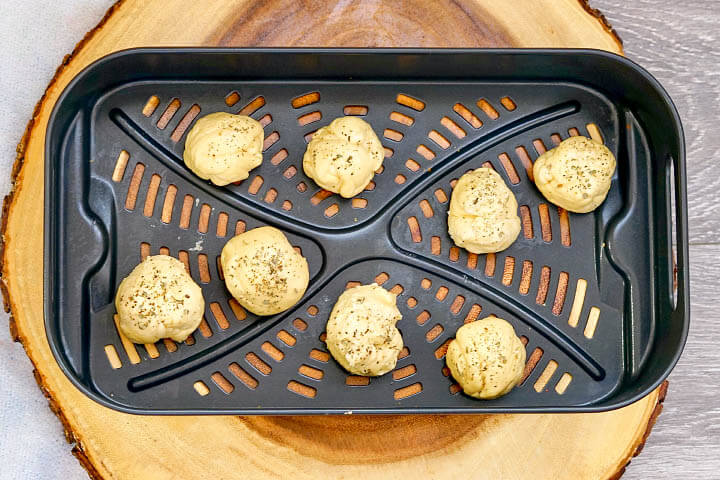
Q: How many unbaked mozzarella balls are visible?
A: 8